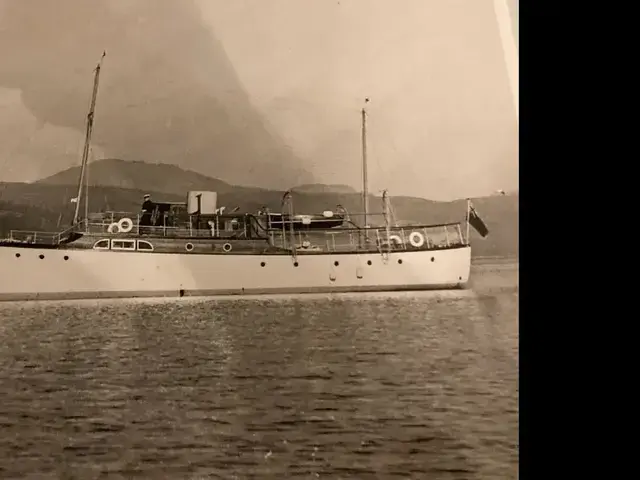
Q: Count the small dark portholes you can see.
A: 9